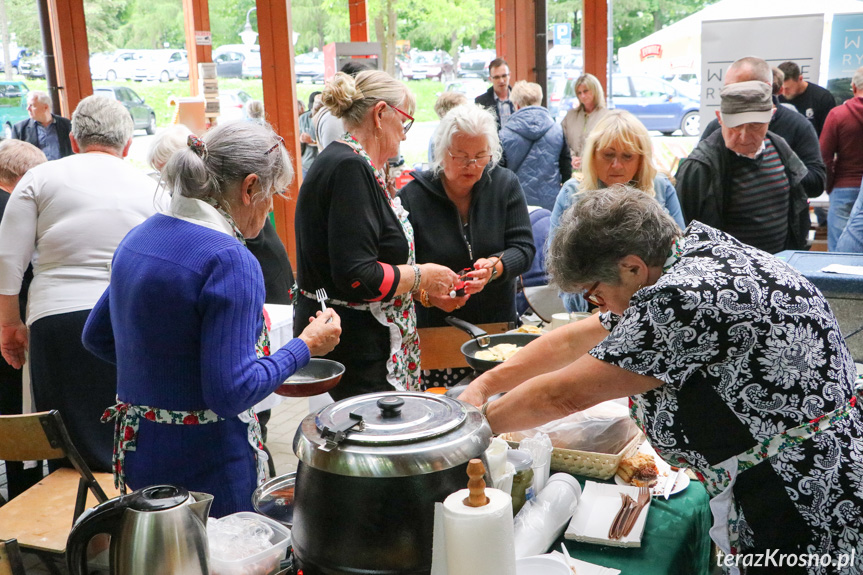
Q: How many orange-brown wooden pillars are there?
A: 6